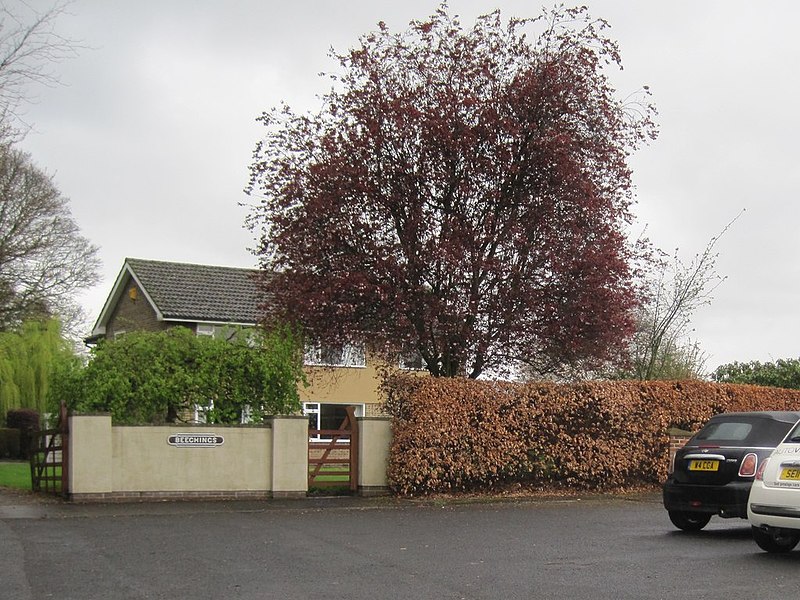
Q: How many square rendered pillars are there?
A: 3